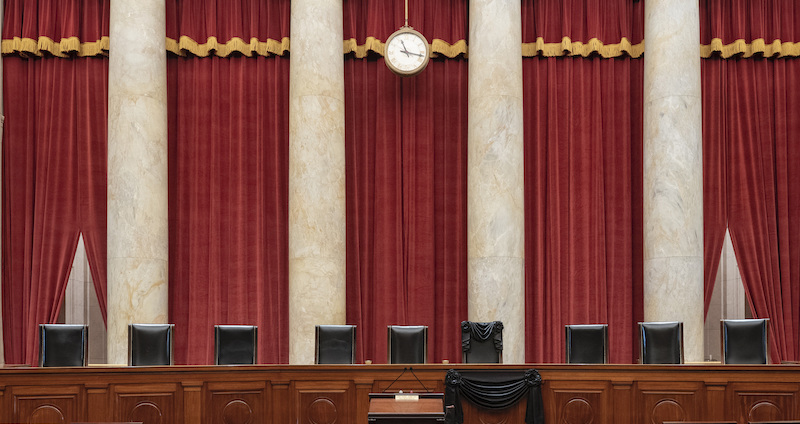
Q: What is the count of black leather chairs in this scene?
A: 9